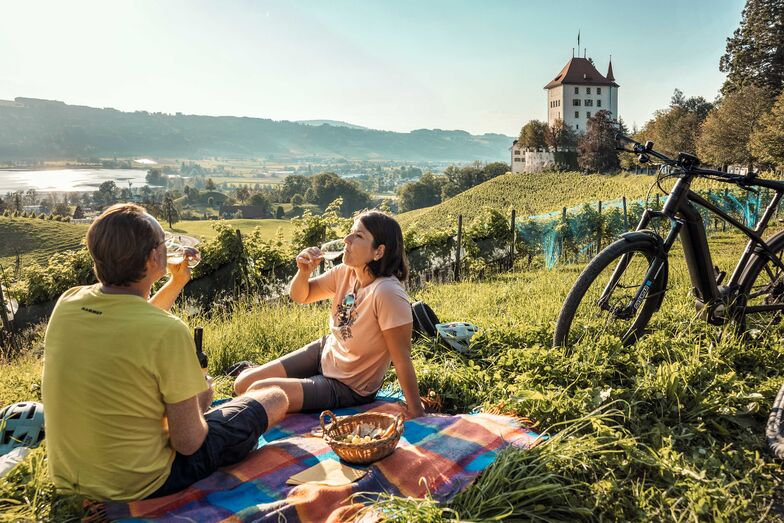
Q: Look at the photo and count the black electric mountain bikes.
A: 1